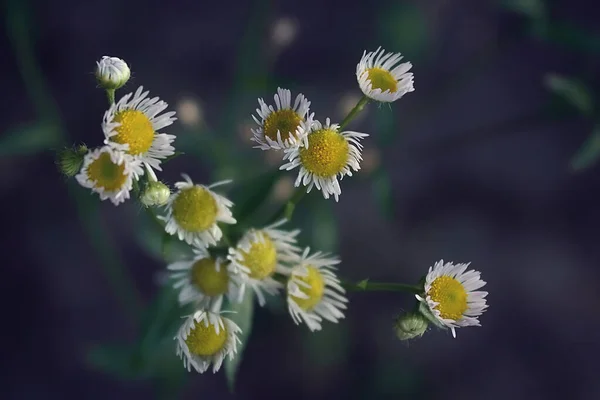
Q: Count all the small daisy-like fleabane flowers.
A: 11